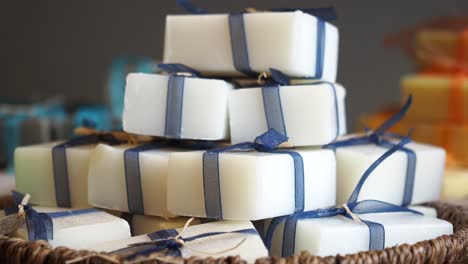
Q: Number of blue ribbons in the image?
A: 10